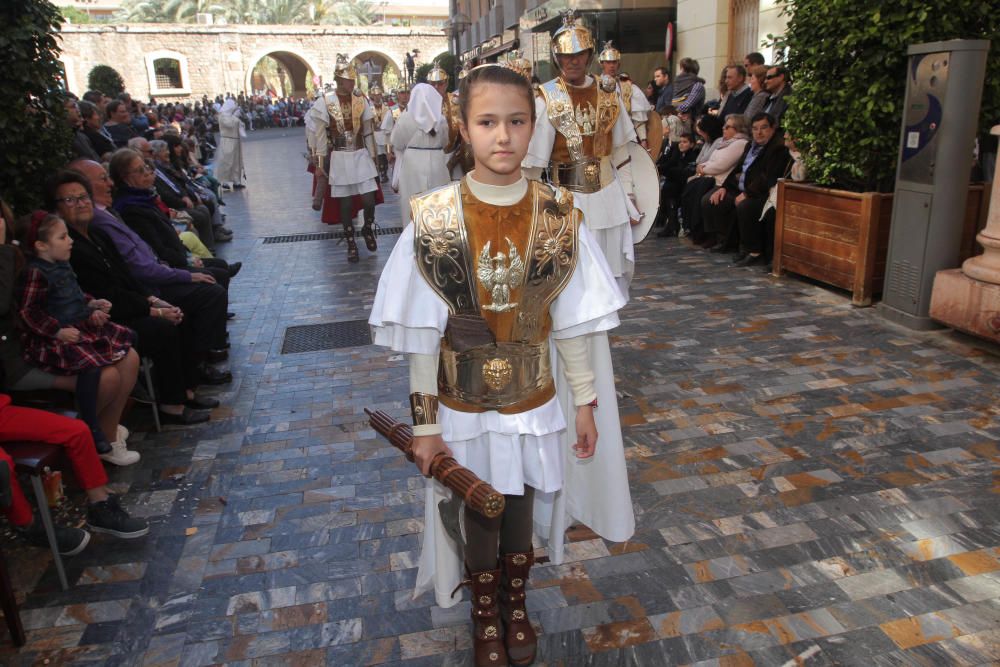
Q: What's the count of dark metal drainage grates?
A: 2